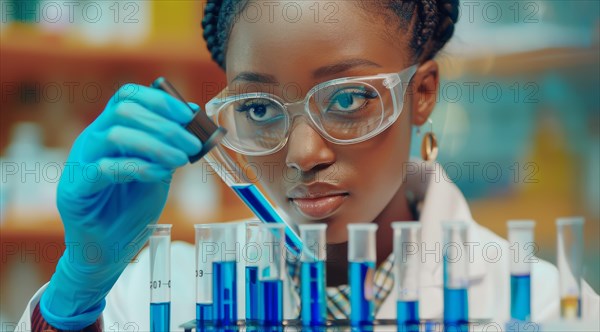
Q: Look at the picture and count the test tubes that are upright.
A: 11